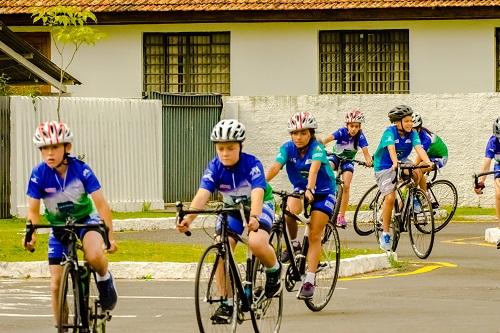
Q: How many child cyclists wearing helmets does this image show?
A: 7